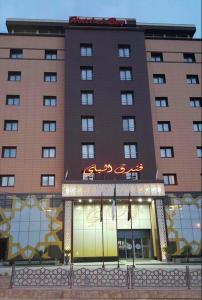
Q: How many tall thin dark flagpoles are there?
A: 3